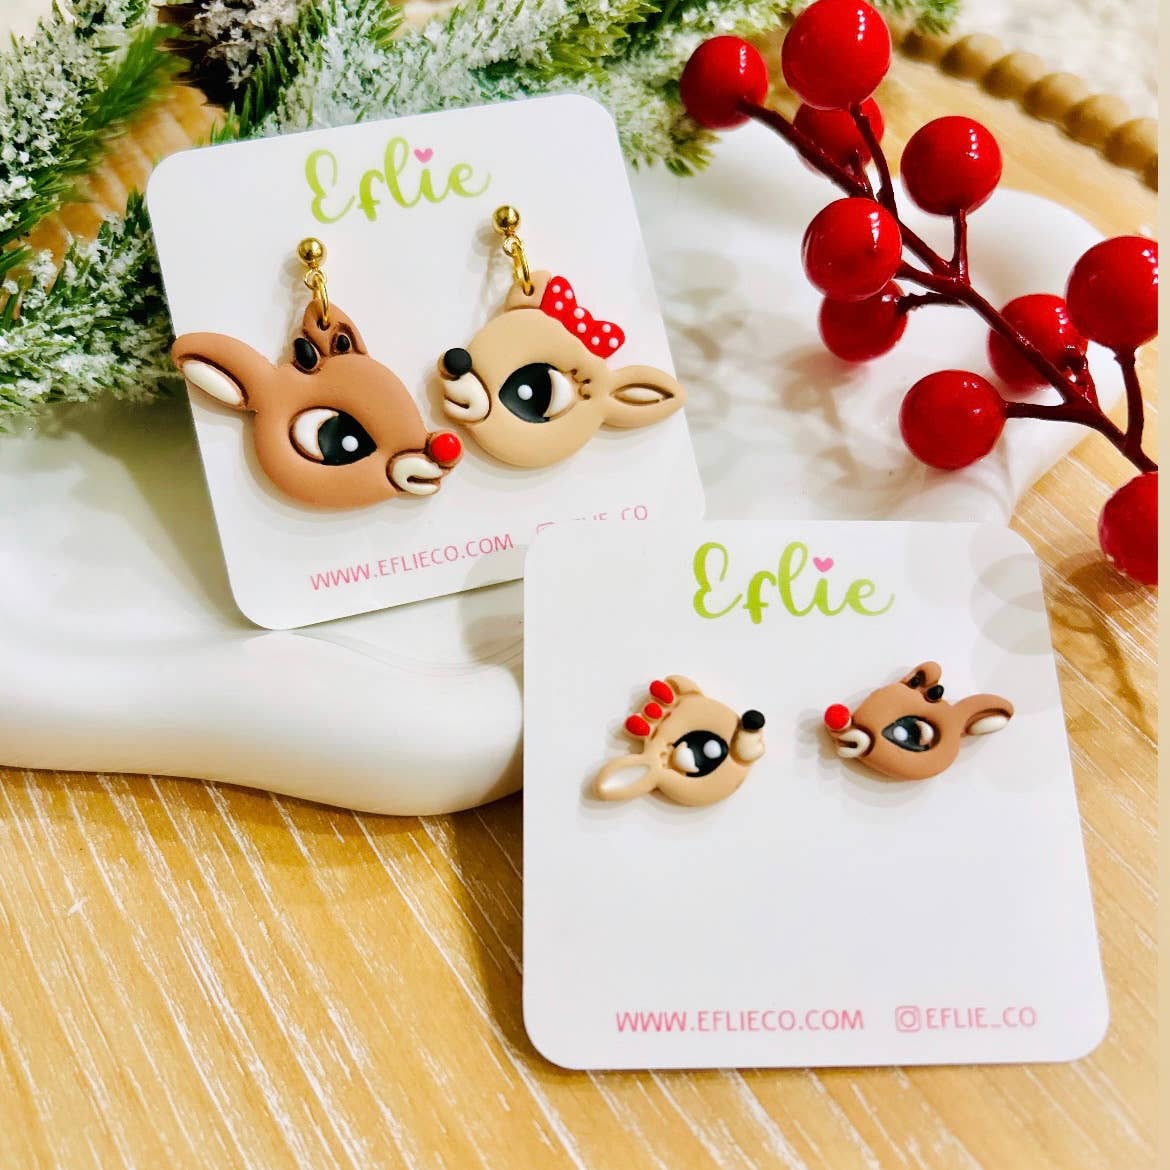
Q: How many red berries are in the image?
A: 10